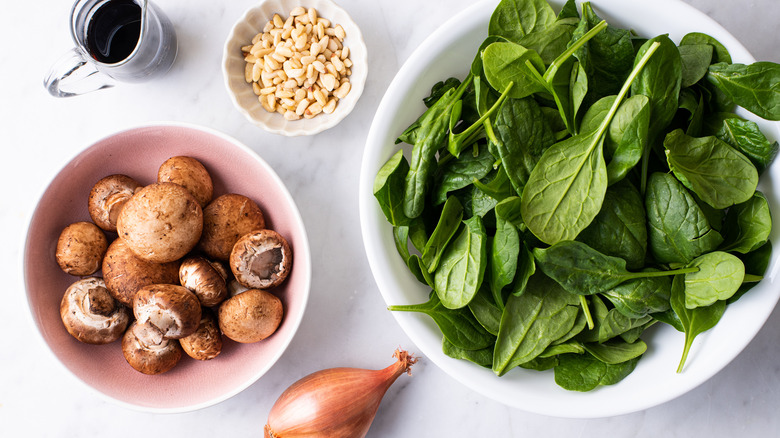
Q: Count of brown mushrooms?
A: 13